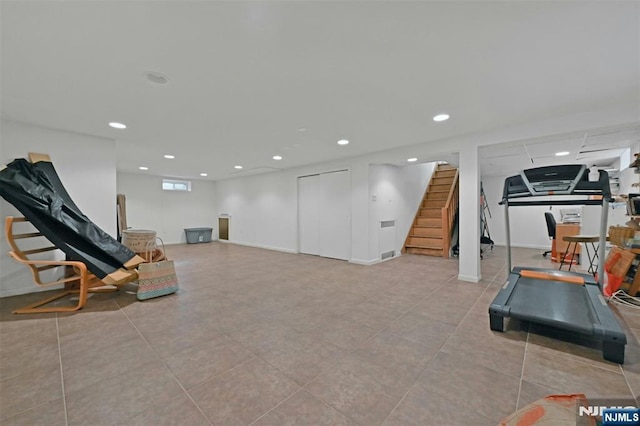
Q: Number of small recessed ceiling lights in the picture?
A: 10